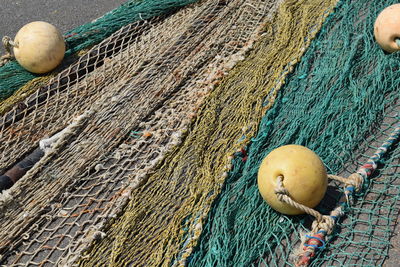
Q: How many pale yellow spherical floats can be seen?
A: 3